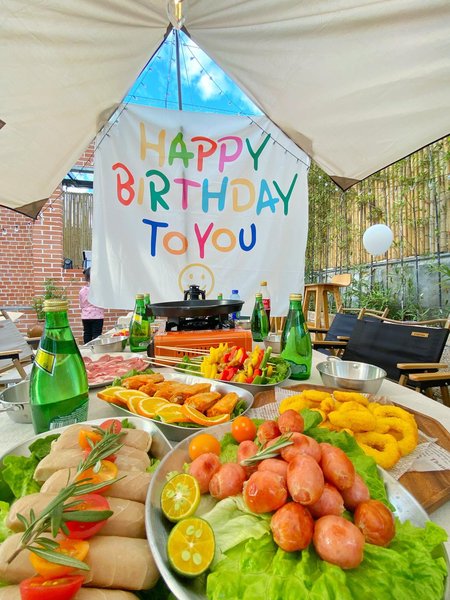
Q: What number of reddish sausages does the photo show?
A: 15